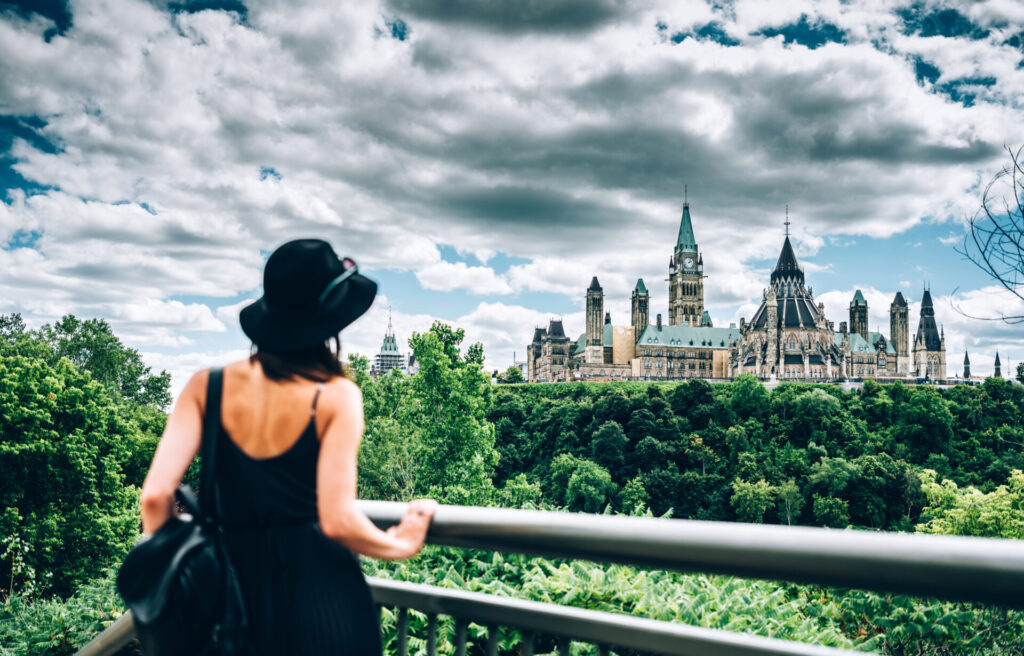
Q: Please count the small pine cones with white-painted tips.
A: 0